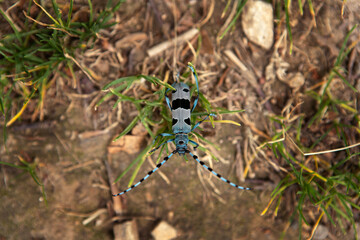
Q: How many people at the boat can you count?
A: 0